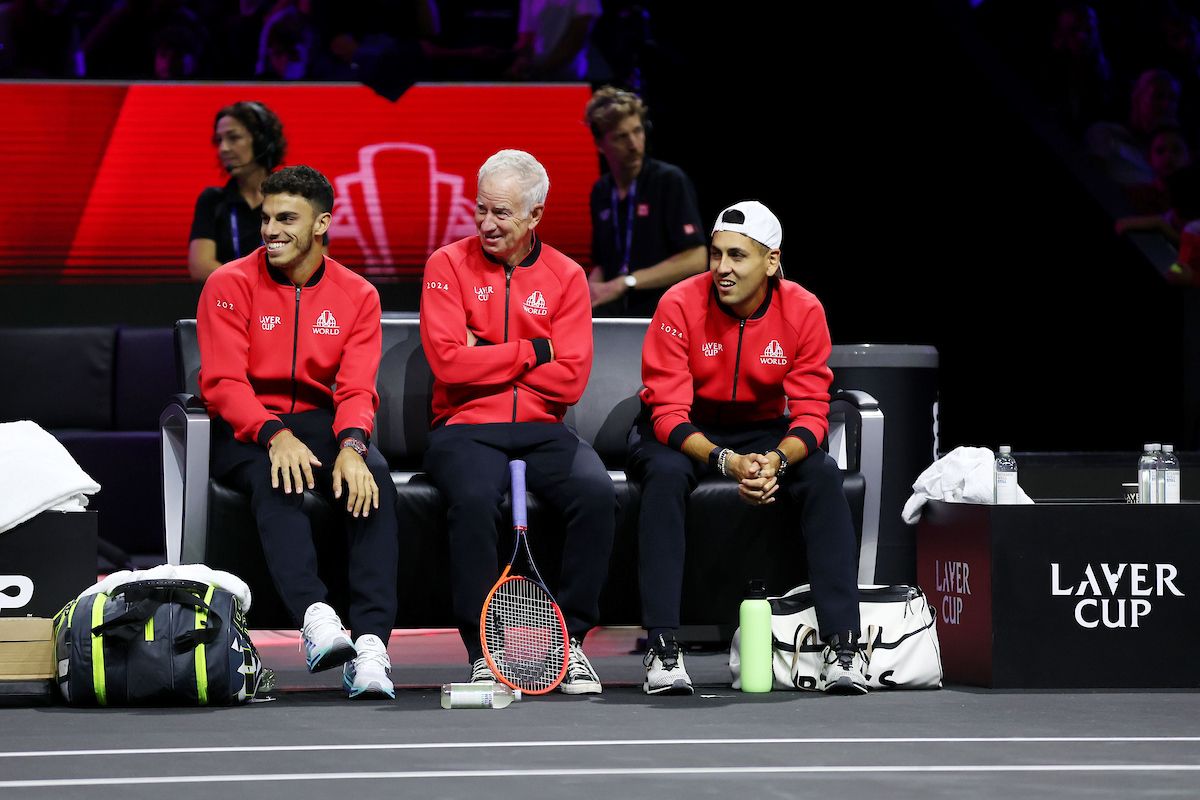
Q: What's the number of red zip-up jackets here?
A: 3